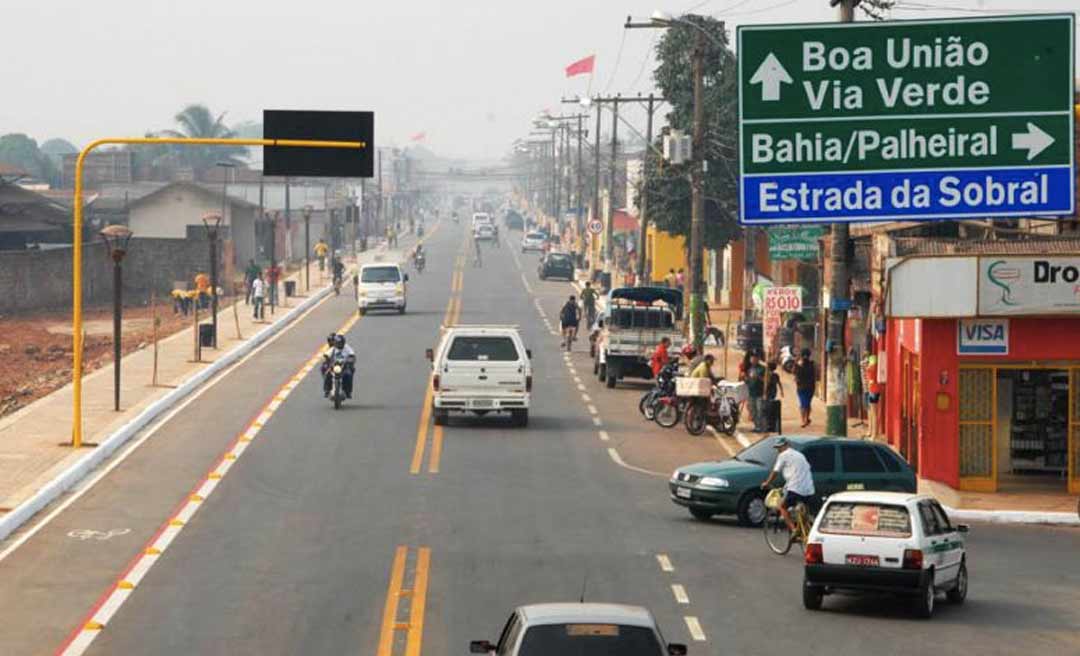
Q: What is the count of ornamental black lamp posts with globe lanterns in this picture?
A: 4